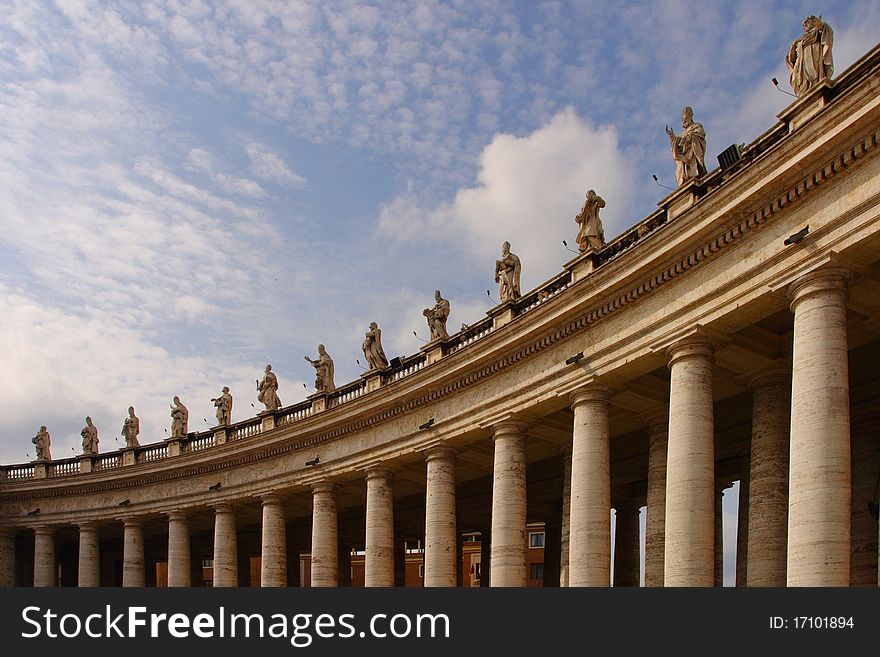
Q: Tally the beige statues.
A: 13